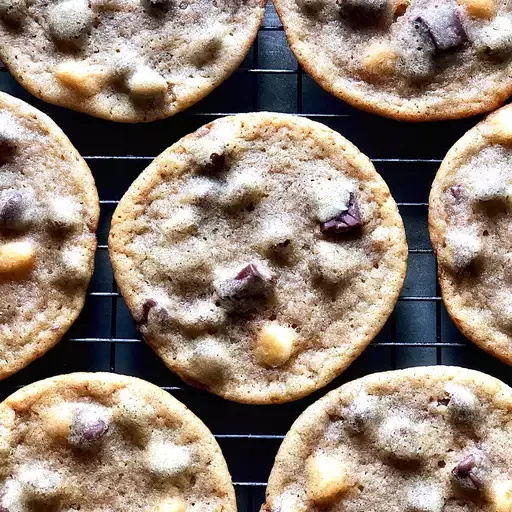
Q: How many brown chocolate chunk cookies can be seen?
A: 7